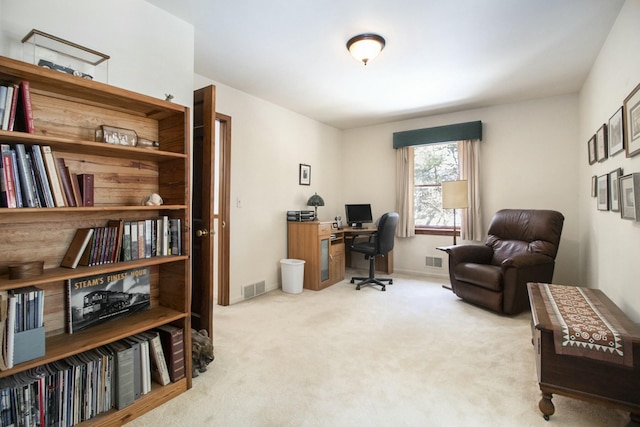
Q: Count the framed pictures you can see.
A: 9